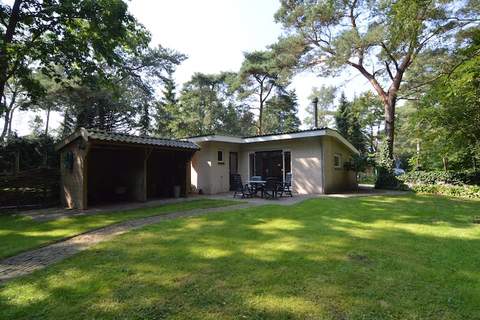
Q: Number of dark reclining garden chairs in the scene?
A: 4